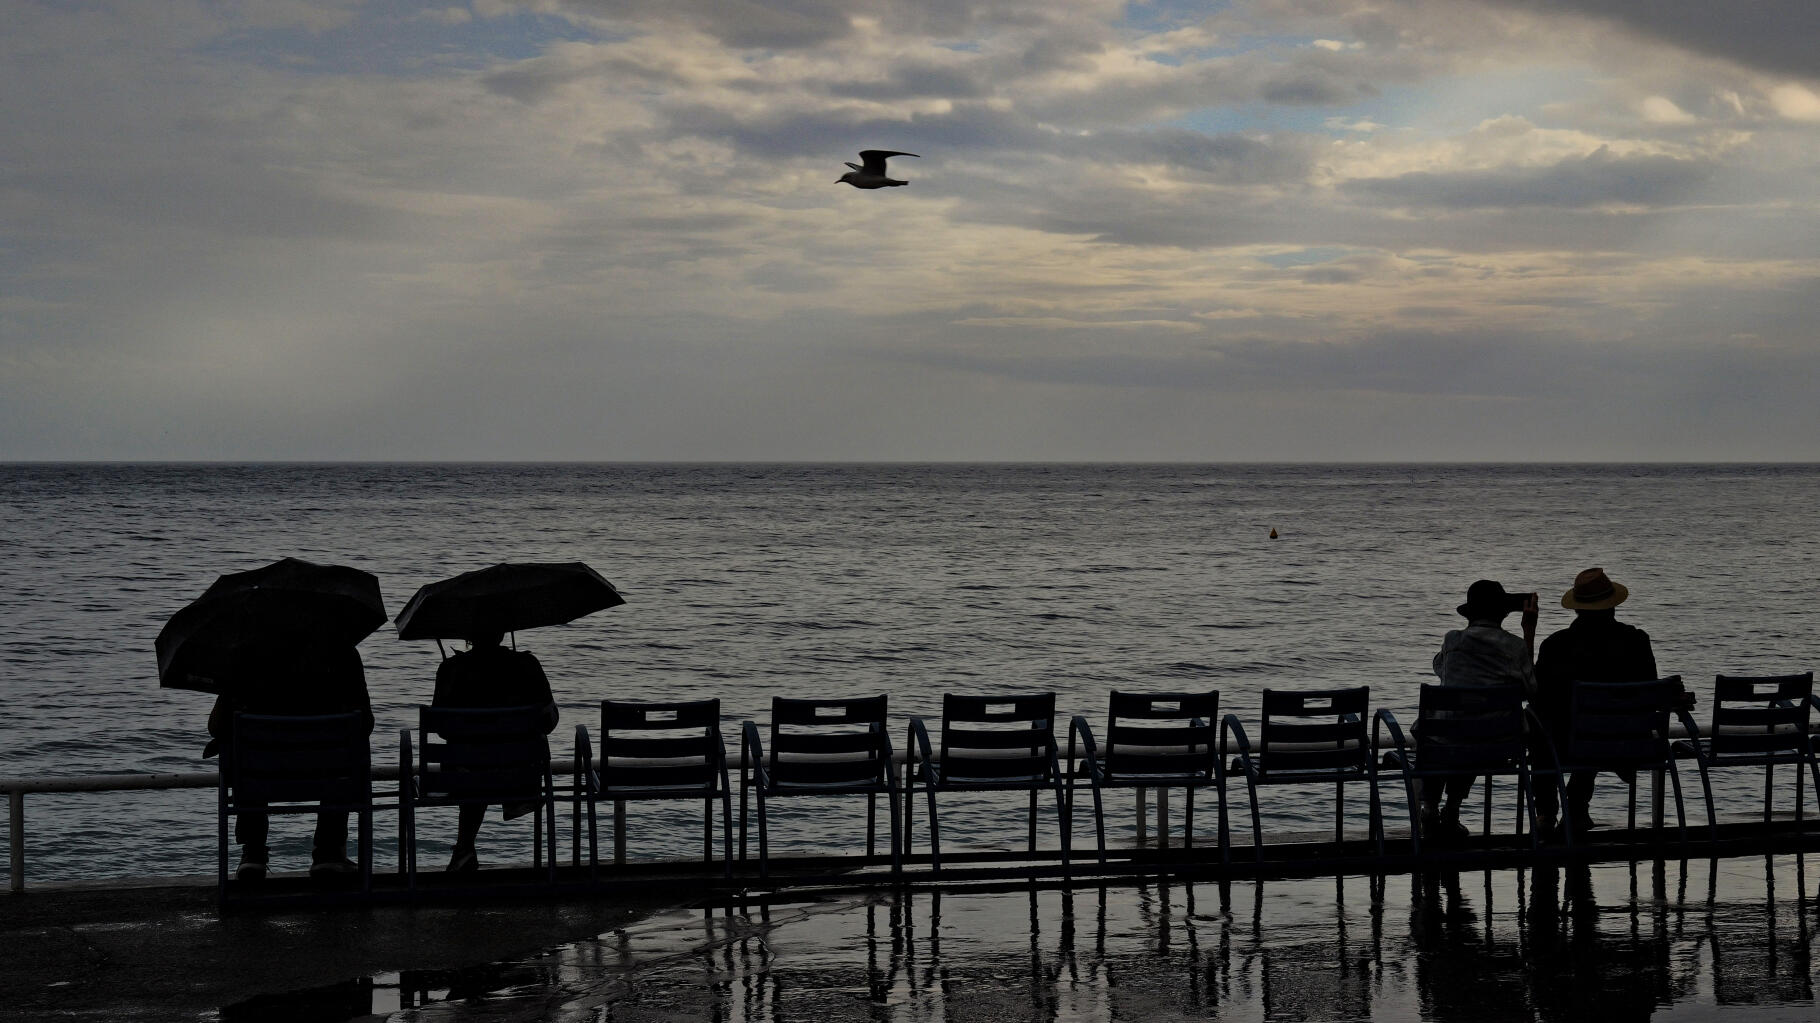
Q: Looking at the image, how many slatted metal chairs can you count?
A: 10